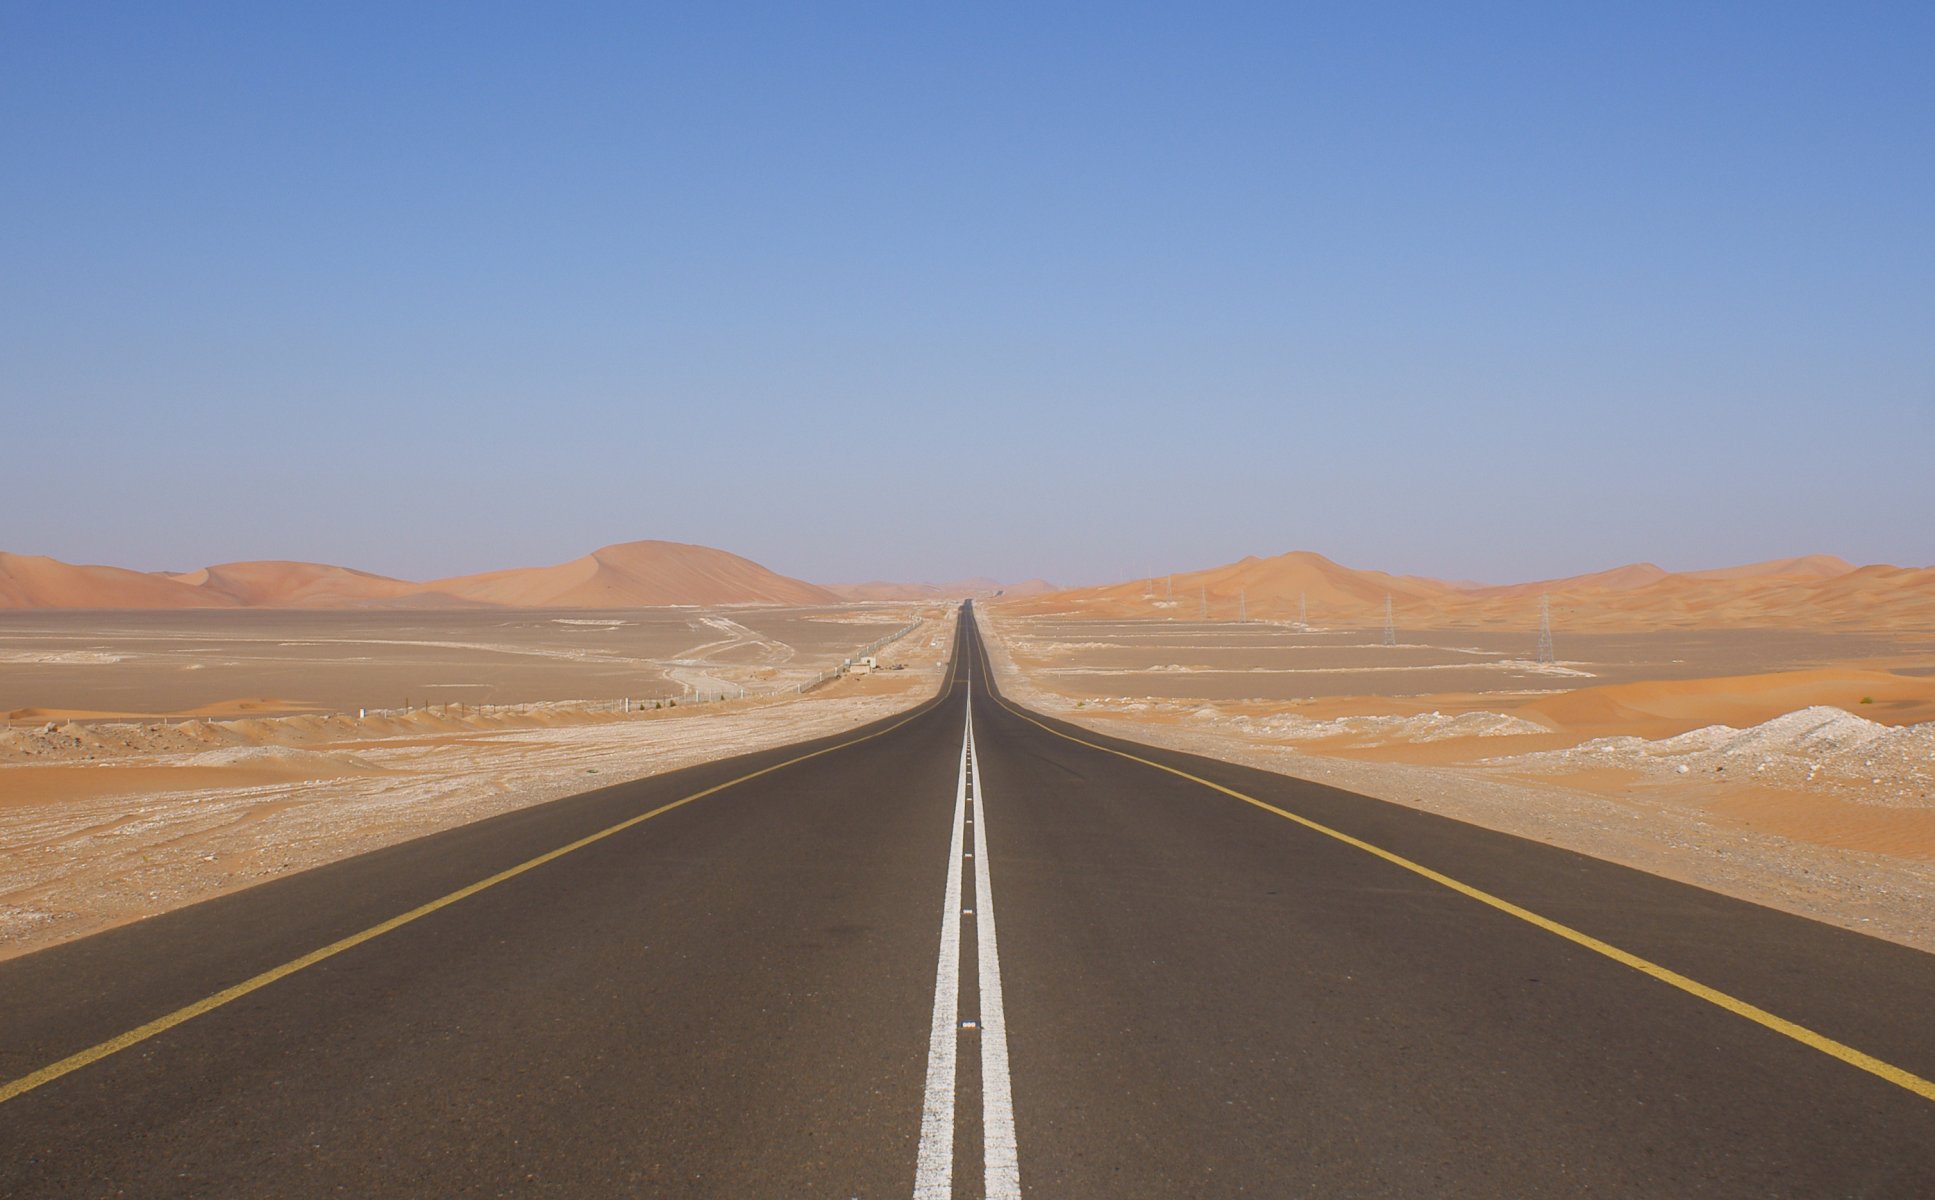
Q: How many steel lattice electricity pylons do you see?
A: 7